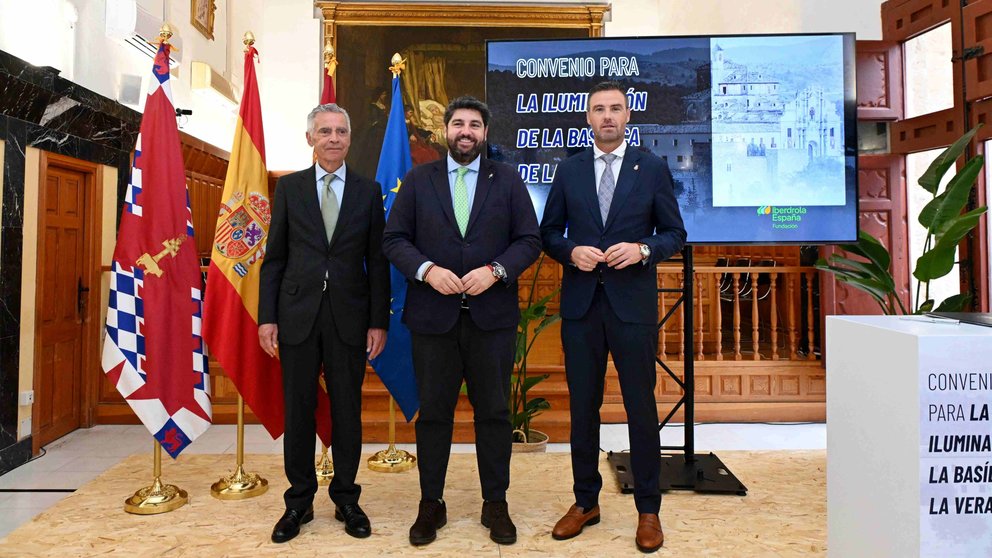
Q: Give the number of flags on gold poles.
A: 4